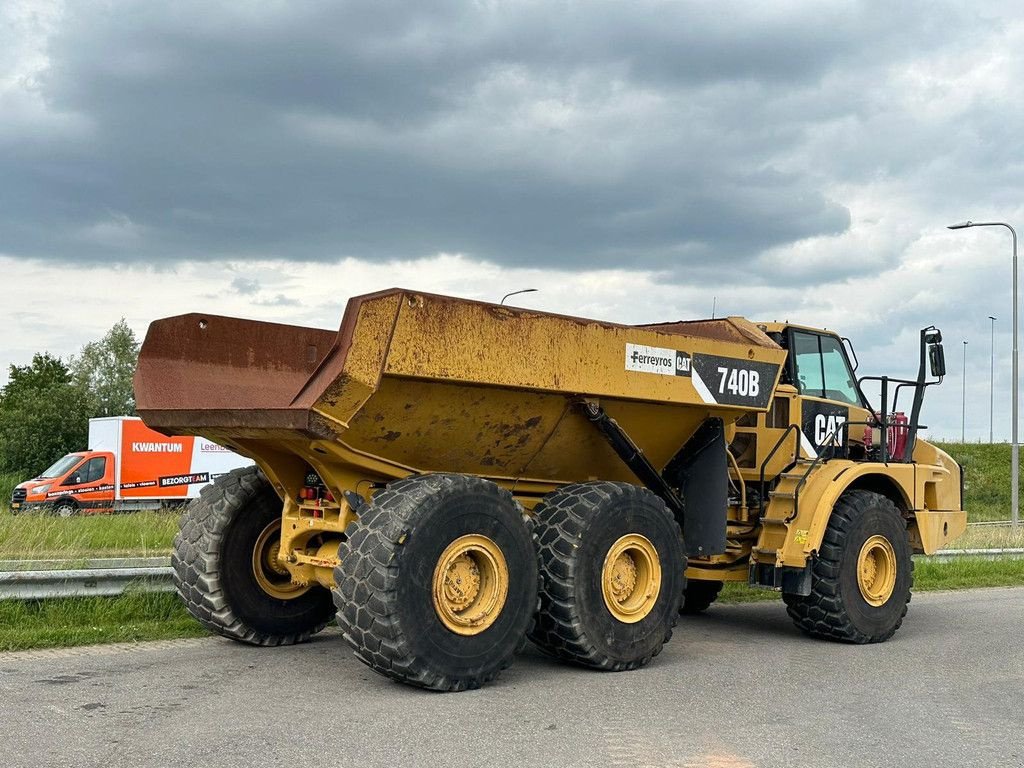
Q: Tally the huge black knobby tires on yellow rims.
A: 4